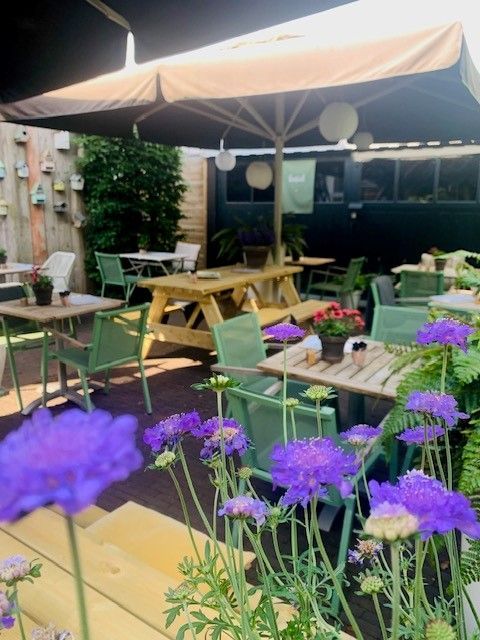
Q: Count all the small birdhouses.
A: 11